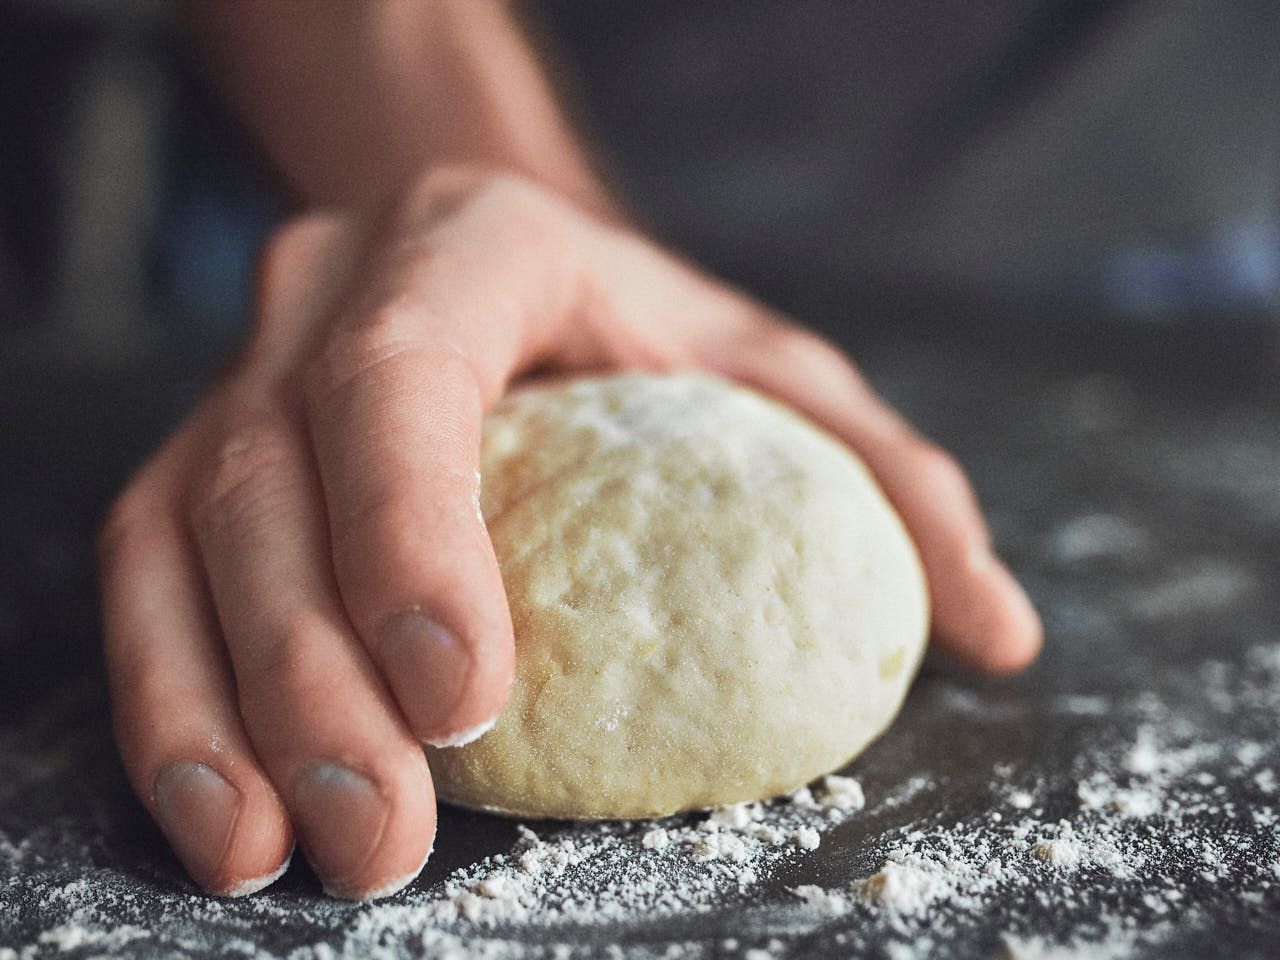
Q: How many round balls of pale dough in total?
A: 1